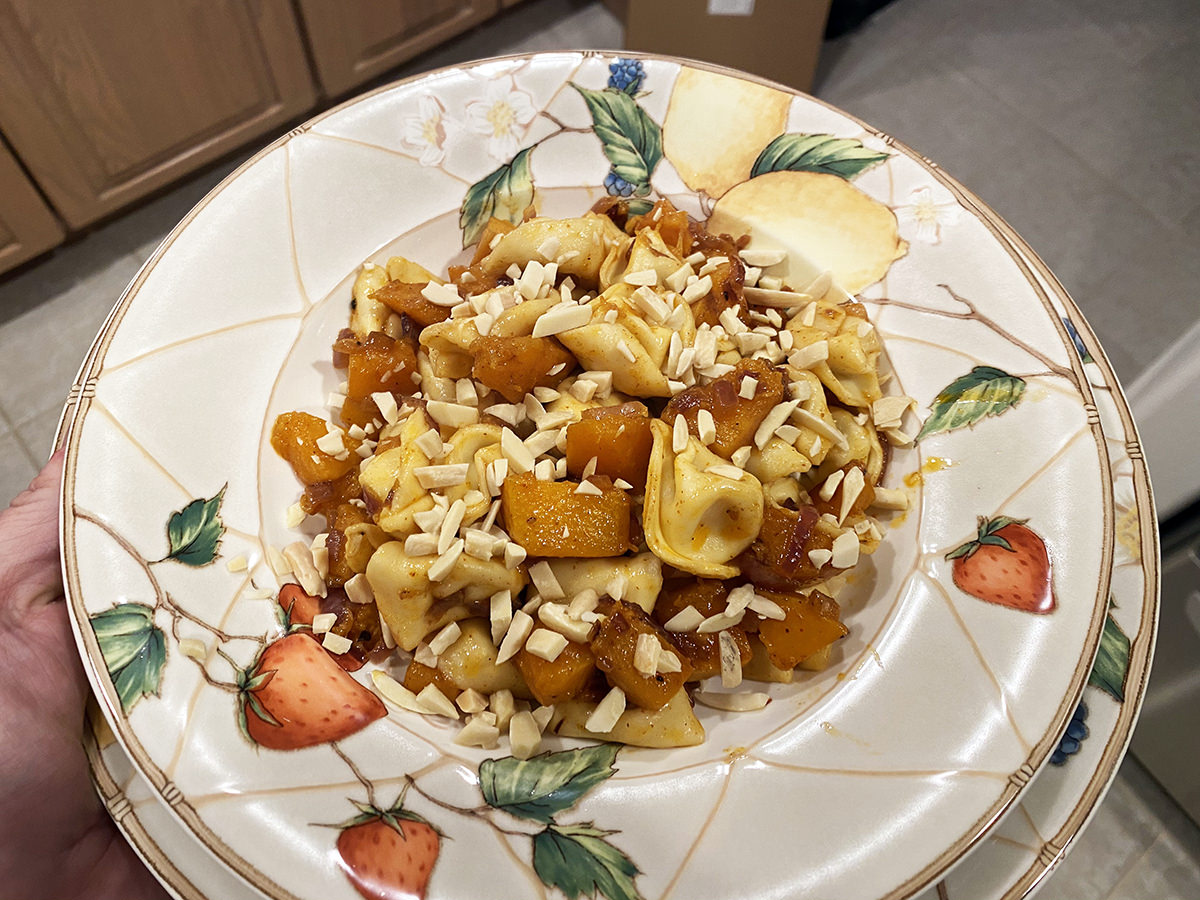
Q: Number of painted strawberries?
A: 4